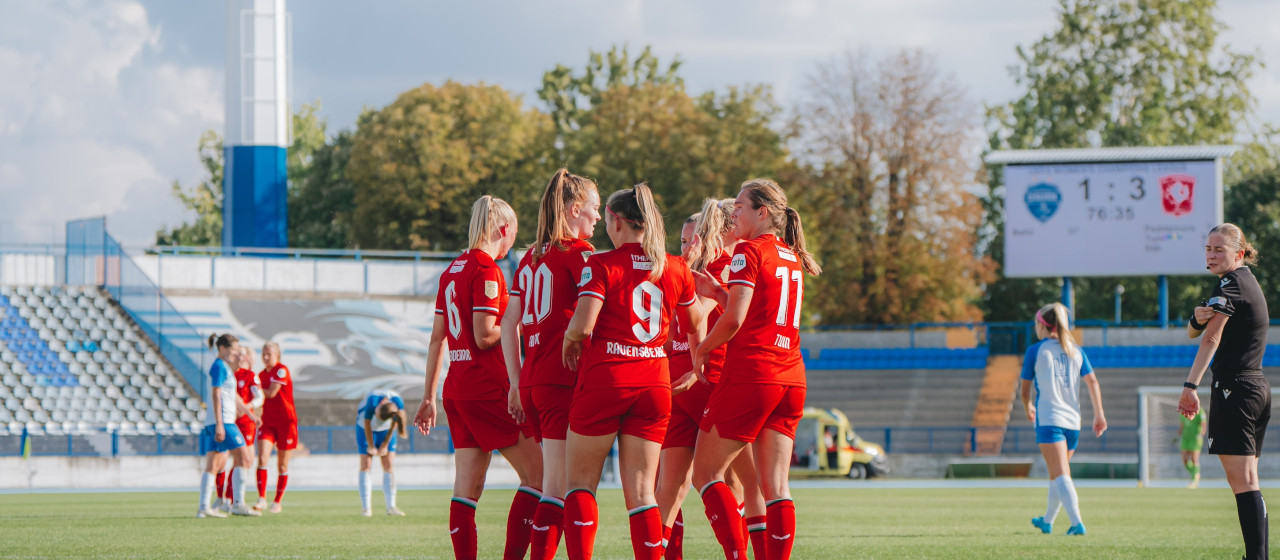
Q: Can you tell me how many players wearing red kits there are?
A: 8